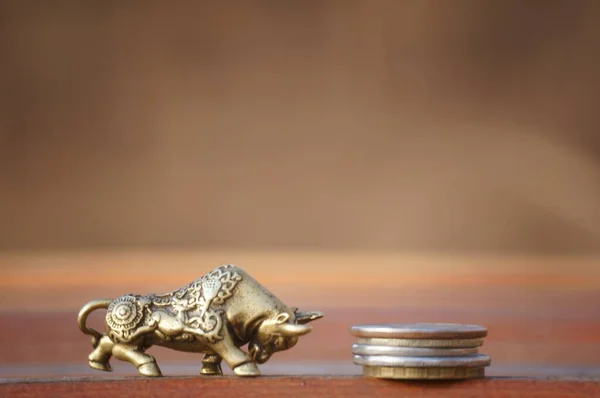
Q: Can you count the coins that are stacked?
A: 5